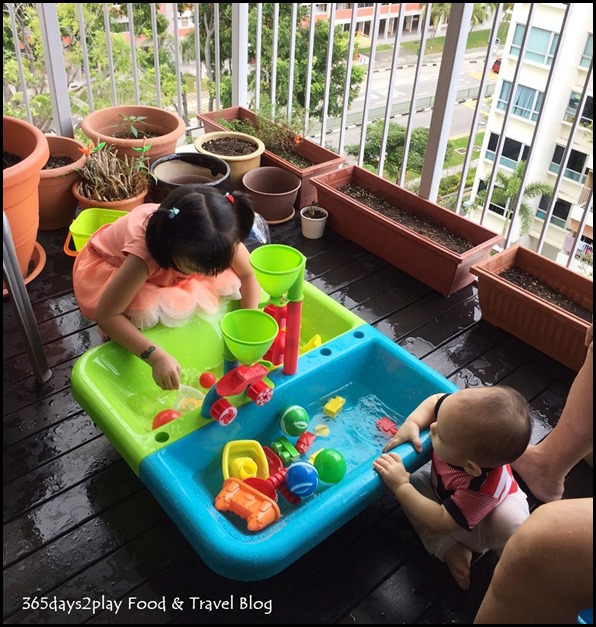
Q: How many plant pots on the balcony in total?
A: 11